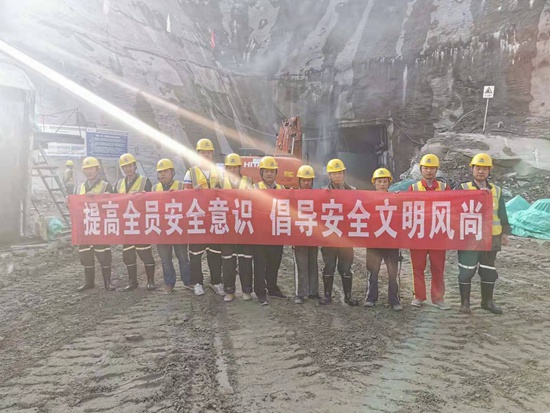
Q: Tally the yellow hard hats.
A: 12